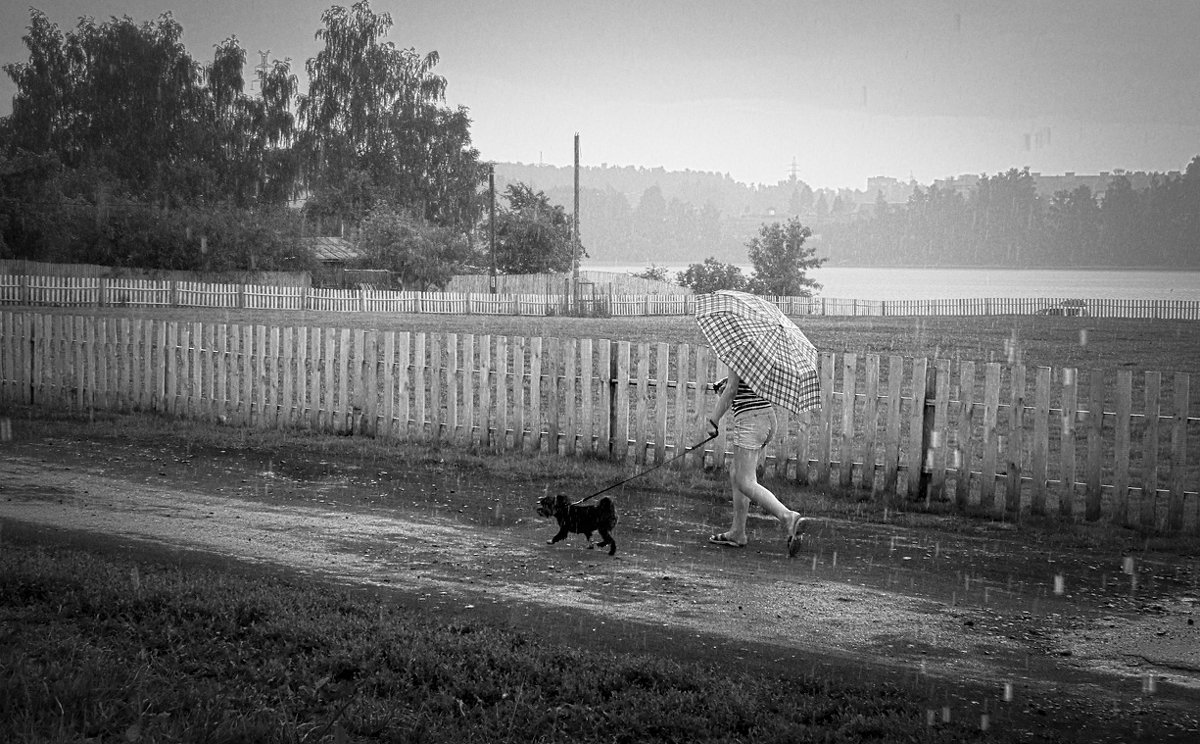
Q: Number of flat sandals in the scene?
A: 2